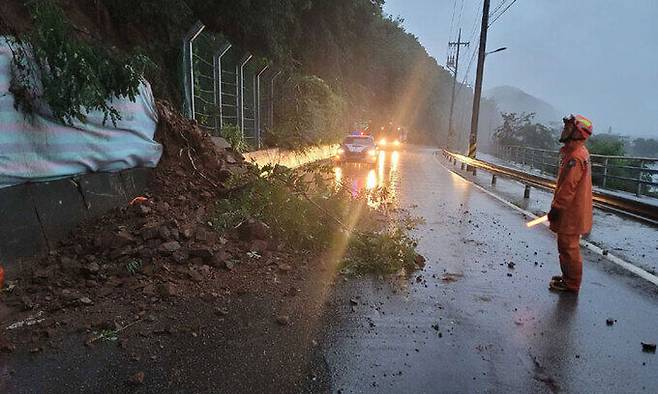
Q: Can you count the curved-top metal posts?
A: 5